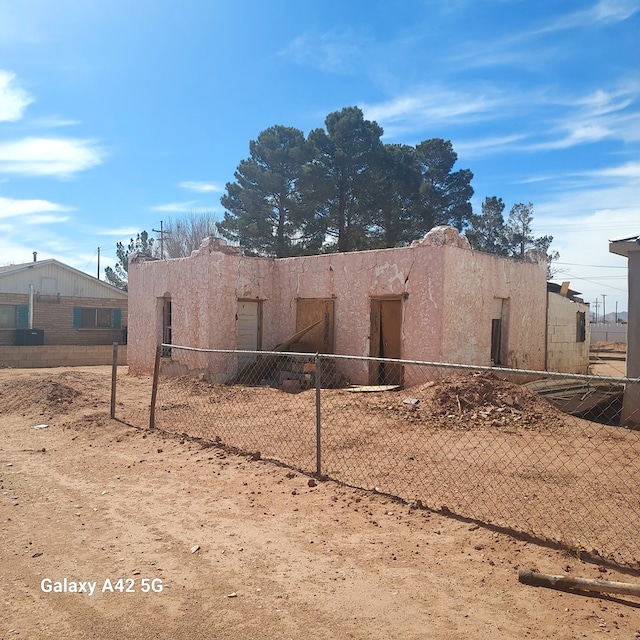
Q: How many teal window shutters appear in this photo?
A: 3